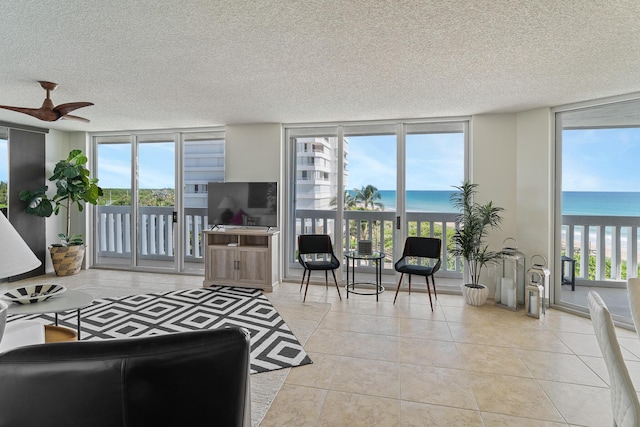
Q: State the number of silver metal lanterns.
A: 3